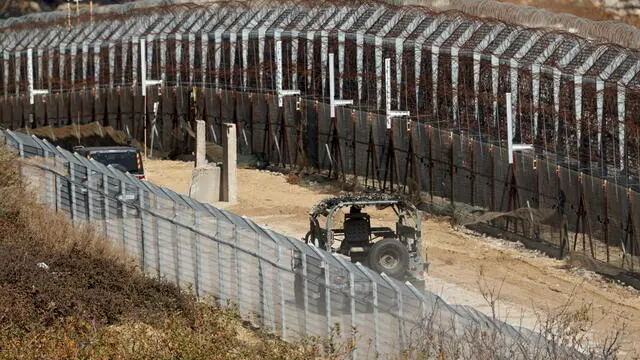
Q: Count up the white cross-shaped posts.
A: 6